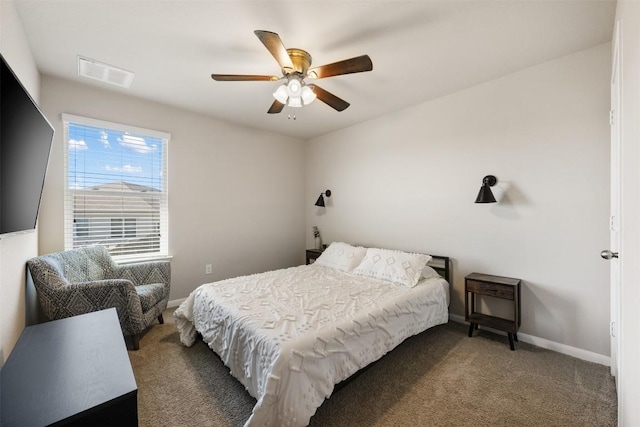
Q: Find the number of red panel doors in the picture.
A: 0